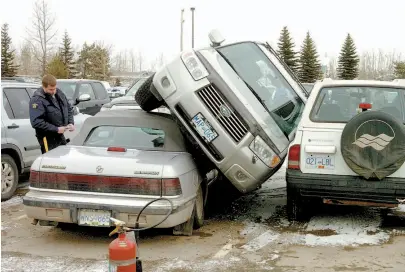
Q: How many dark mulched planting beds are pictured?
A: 0